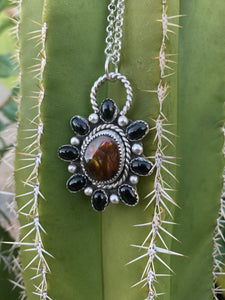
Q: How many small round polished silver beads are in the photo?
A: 8